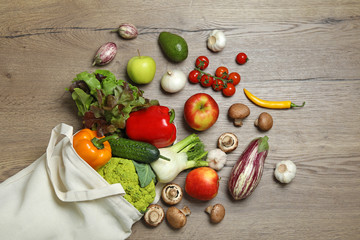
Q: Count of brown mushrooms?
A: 7